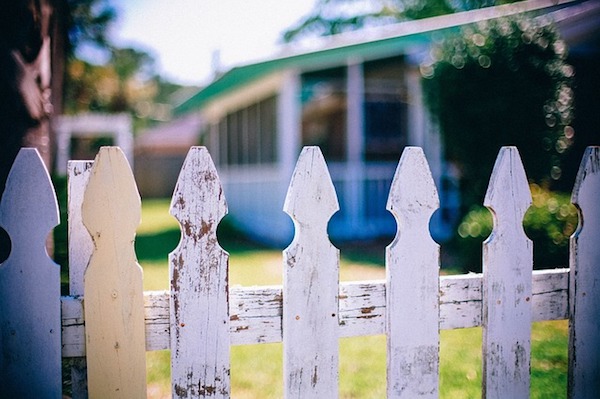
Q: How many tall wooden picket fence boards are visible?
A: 7